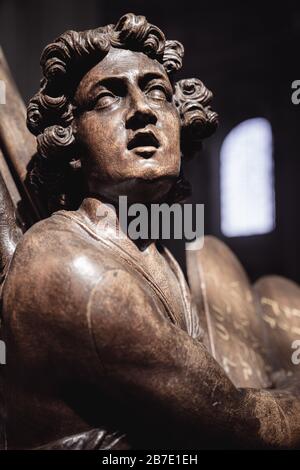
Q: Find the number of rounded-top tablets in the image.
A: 2